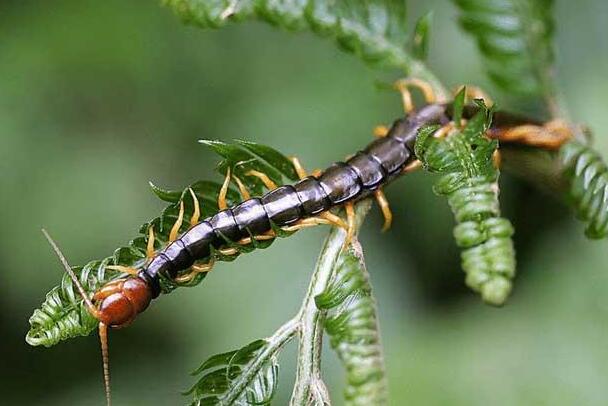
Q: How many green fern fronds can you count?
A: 7